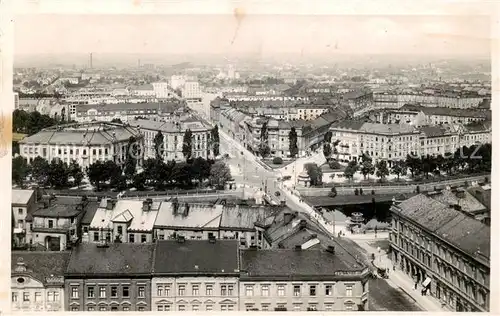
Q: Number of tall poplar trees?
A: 7